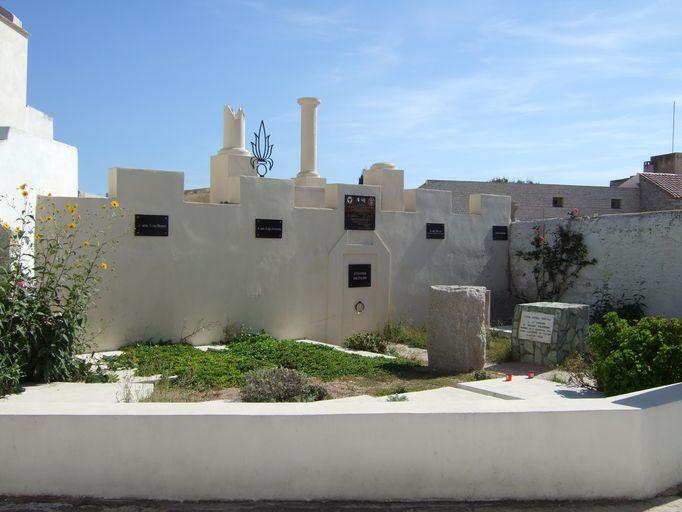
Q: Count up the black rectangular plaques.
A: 6